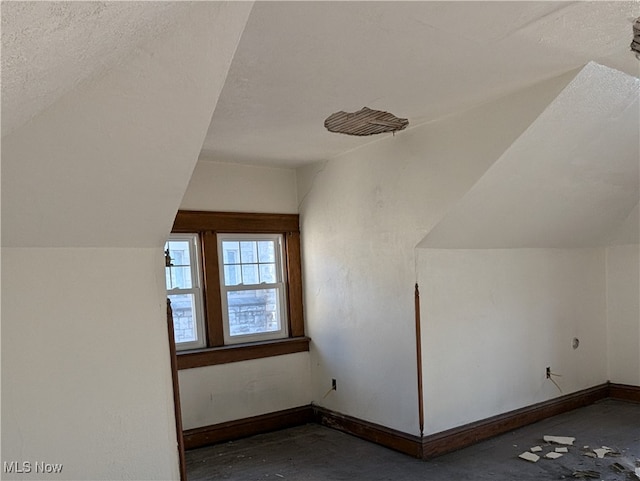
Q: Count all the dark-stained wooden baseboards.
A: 4